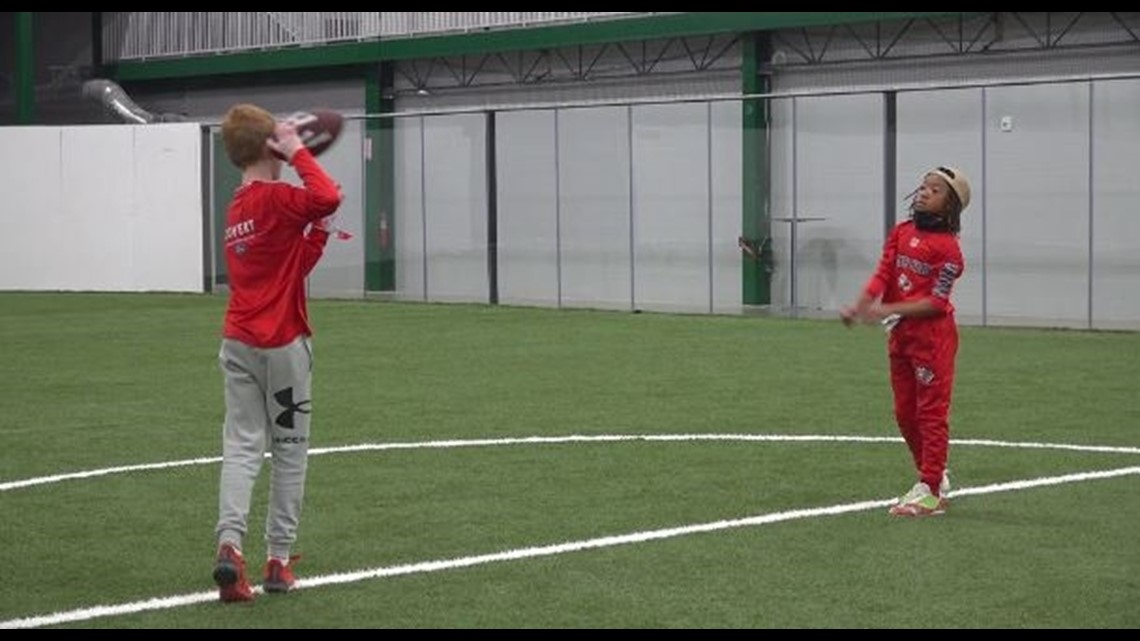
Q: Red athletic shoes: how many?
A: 2